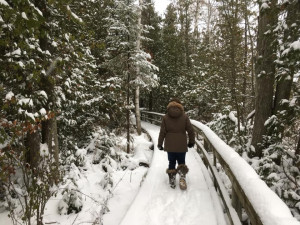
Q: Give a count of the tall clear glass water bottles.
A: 0